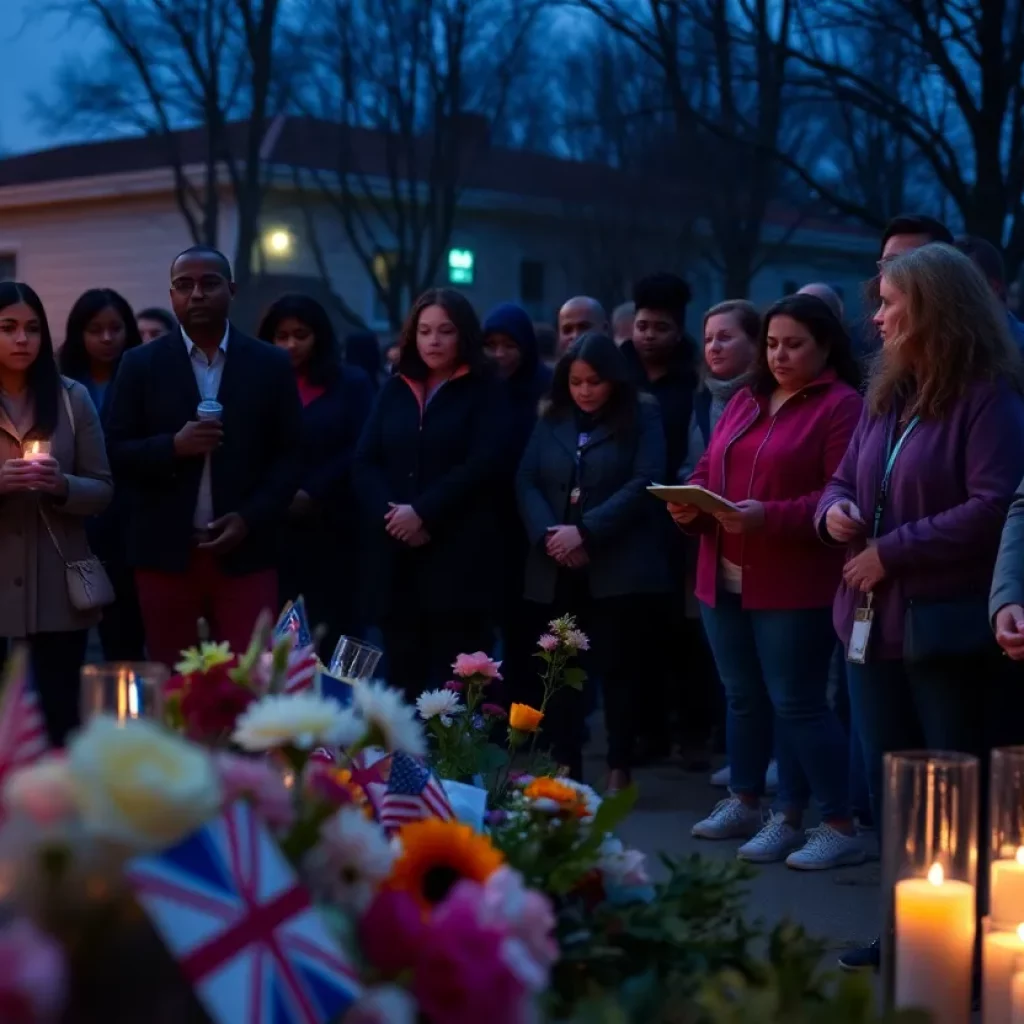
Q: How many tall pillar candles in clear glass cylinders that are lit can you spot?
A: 3